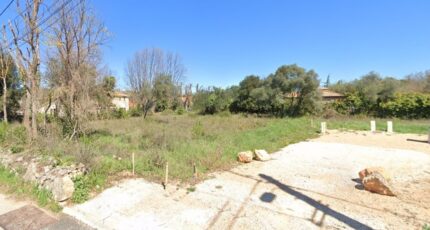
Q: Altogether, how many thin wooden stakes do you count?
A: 3